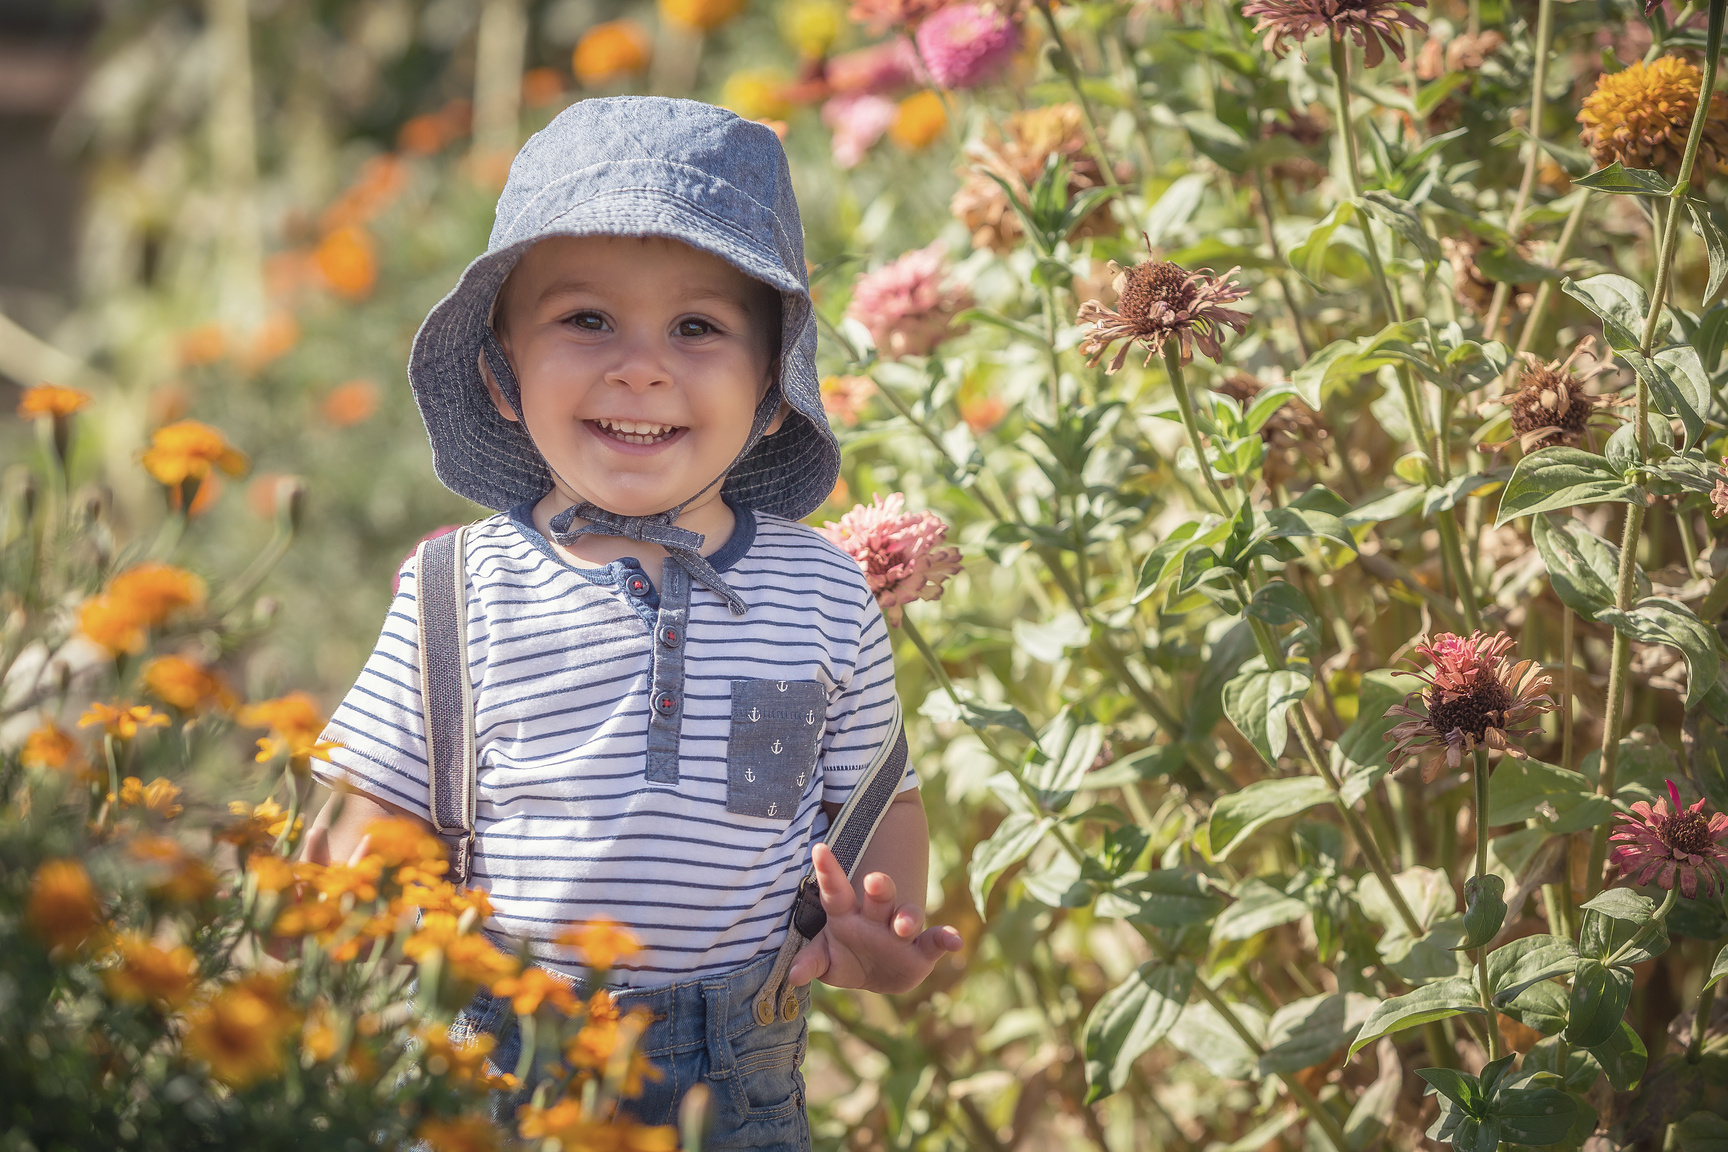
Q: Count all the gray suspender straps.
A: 2